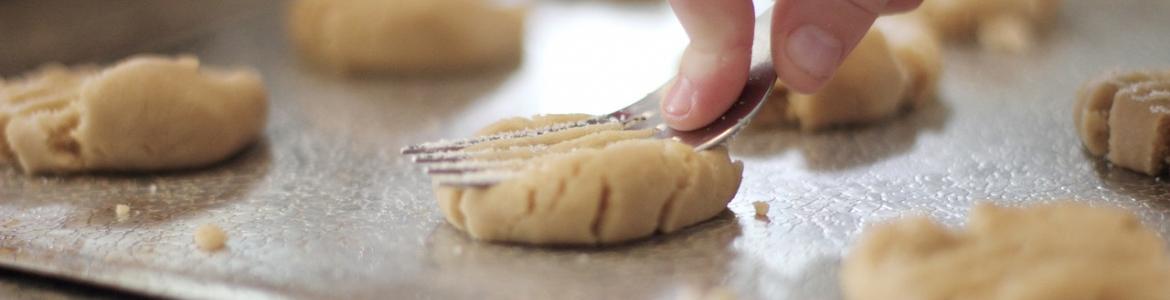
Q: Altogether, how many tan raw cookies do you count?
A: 7